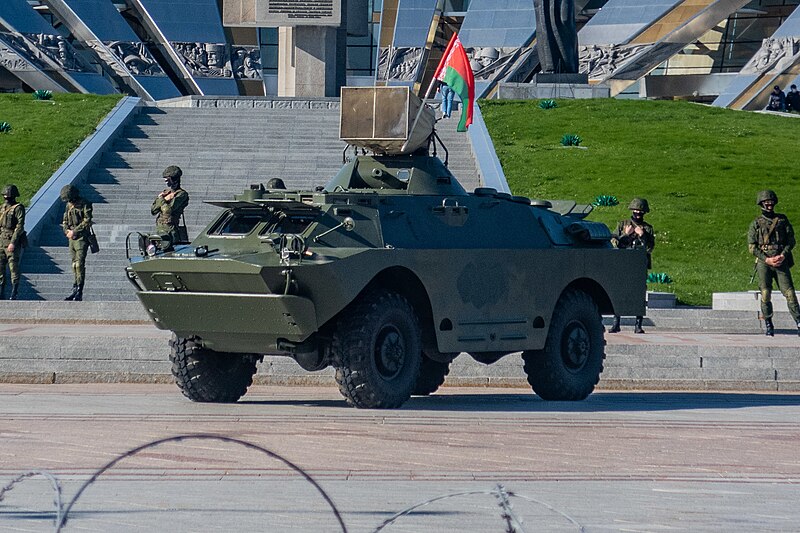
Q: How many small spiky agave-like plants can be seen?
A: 6